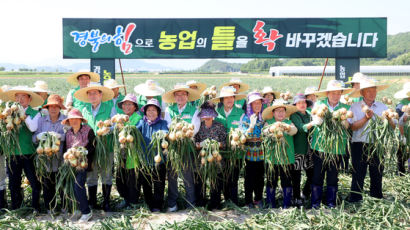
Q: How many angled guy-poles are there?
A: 2